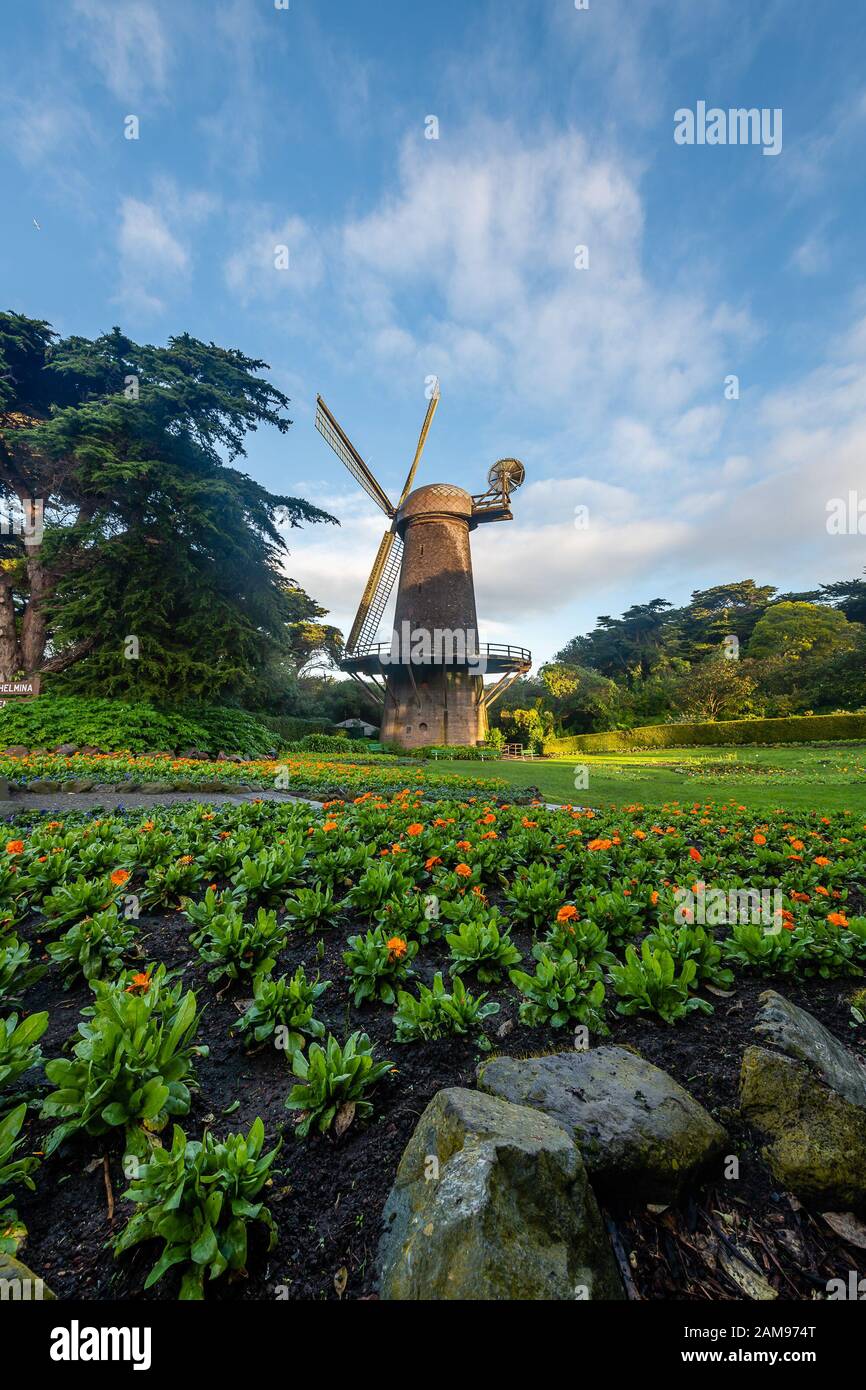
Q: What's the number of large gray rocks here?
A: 4